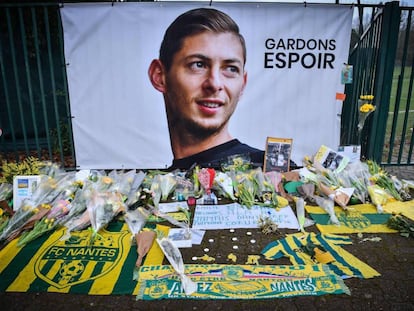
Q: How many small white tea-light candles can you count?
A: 8